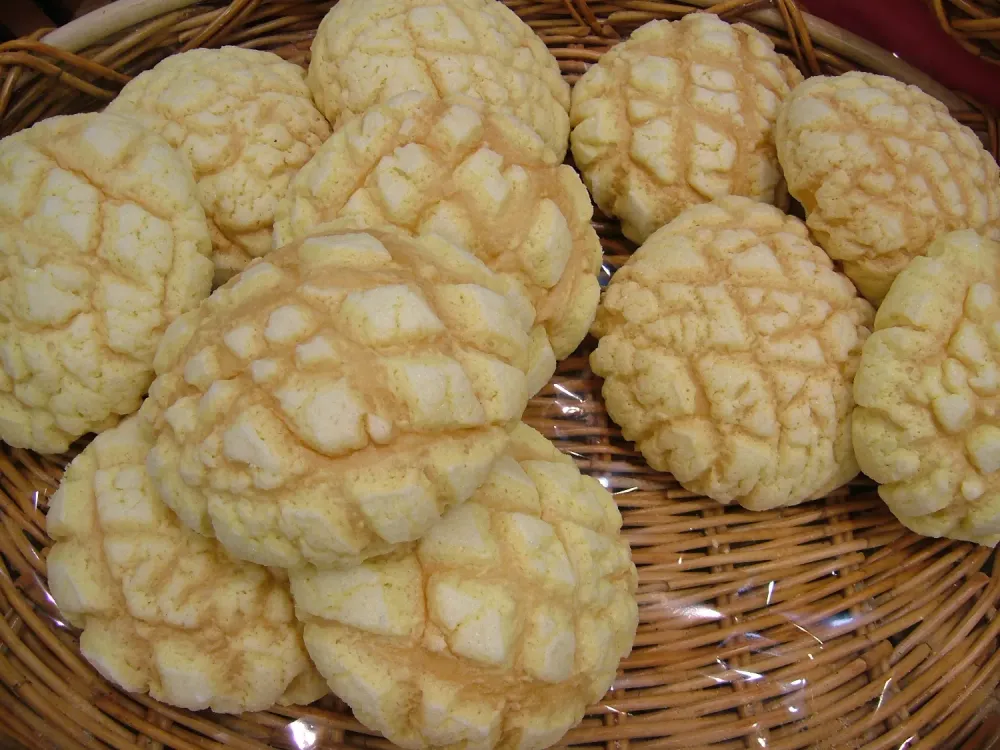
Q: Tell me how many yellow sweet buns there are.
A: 11